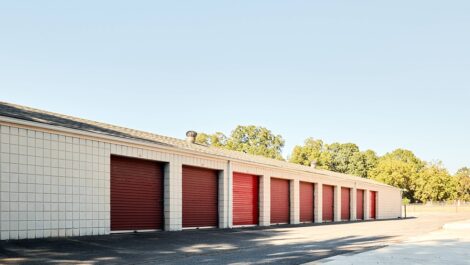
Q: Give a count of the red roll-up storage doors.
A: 9